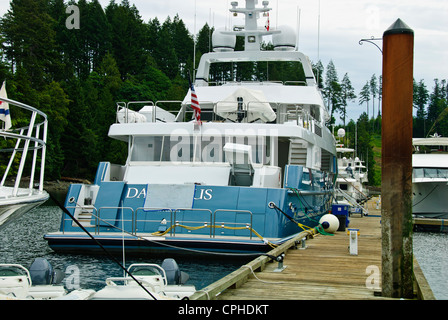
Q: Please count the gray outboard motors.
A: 2